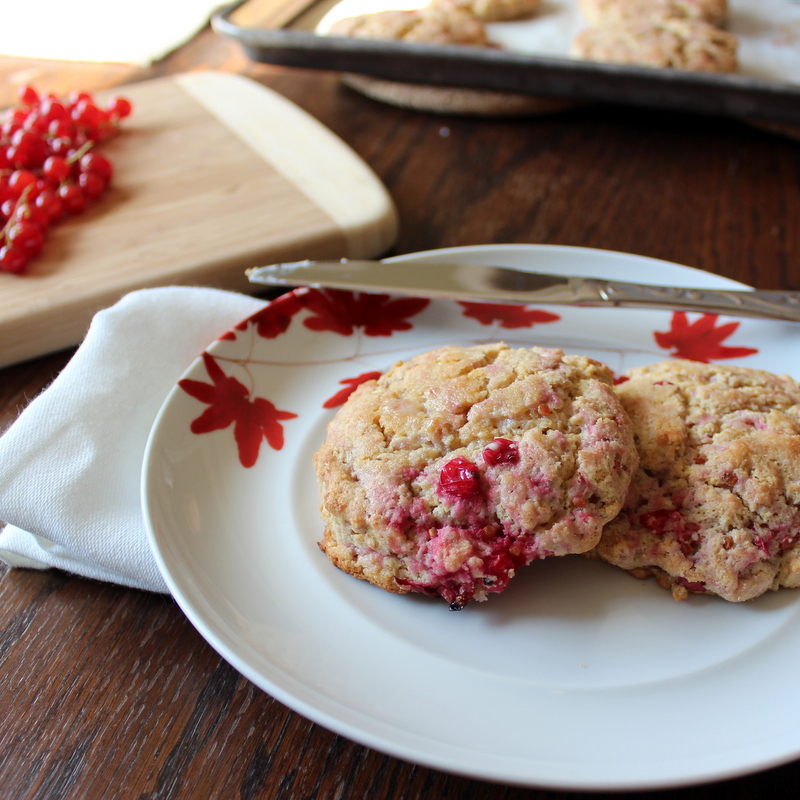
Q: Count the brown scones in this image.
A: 6